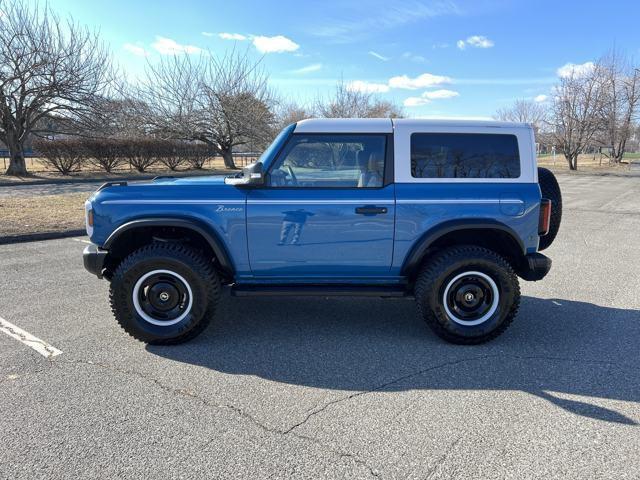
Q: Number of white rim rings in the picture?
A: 2